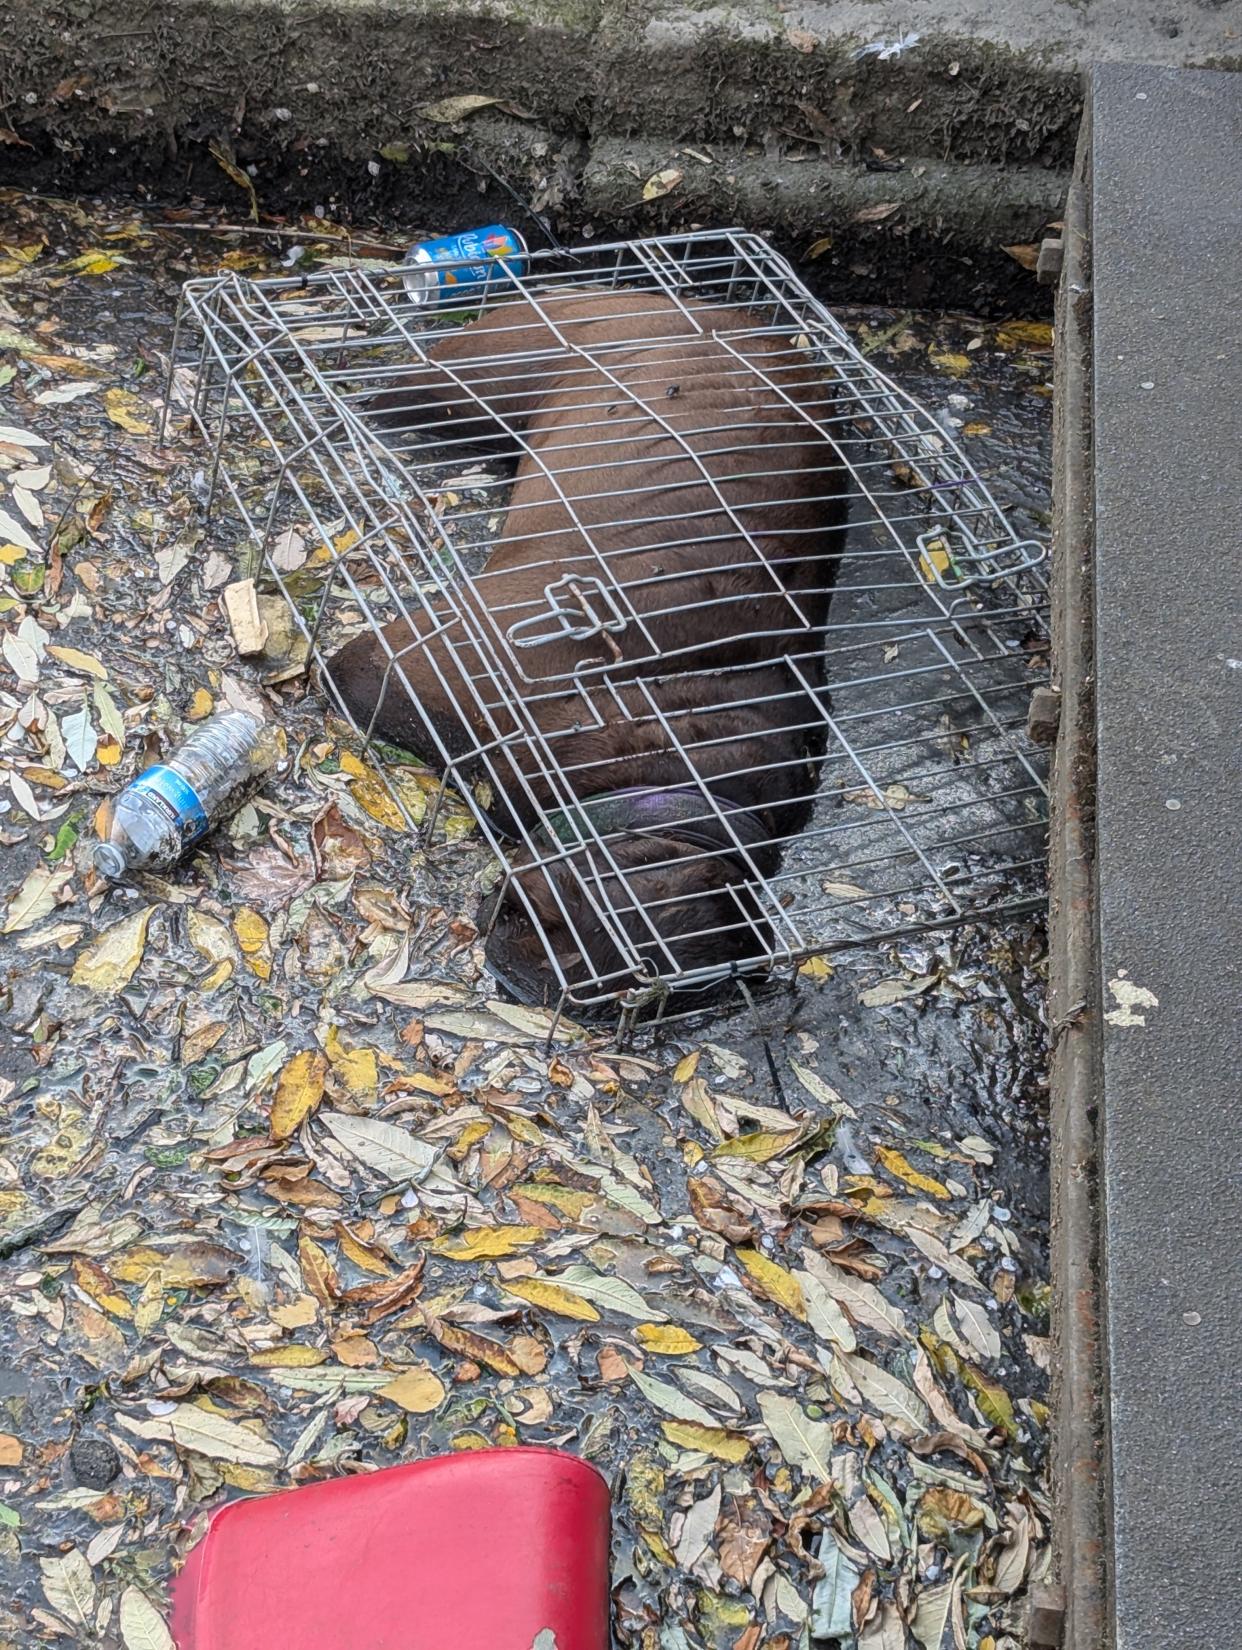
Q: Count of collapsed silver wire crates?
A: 1